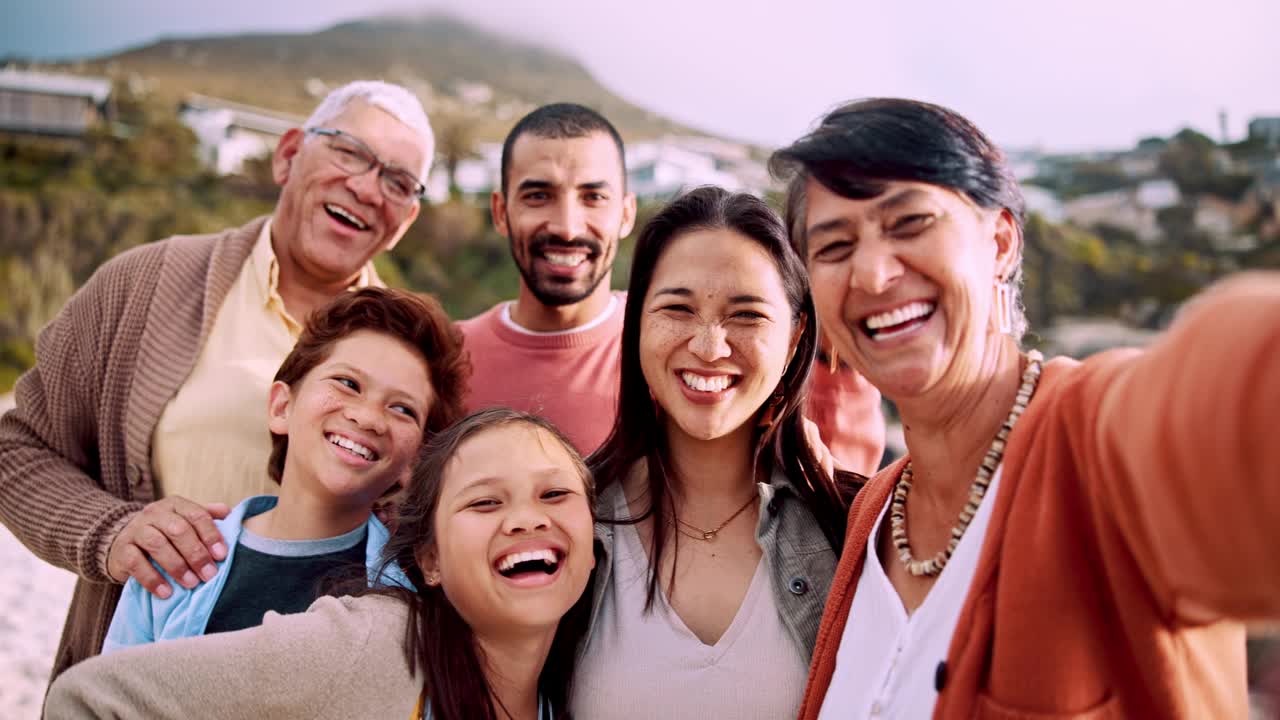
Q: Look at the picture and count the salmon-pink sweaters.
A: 1